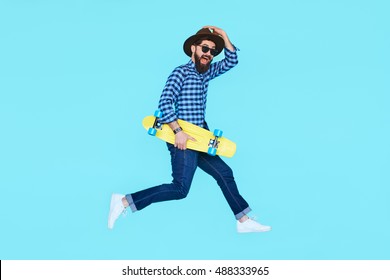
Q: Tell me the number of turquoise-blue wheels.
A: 4